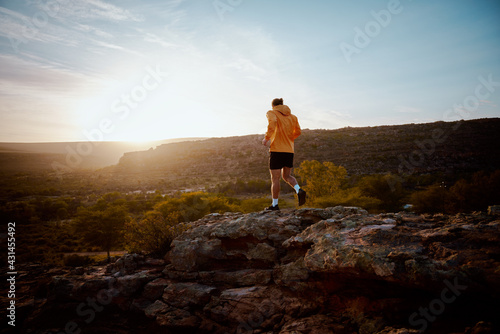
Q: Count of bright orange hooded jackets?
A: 1